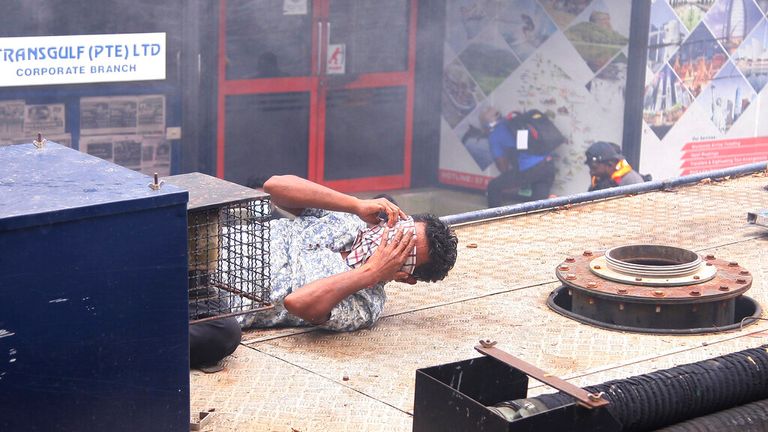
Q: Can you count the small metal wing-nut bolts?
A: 4